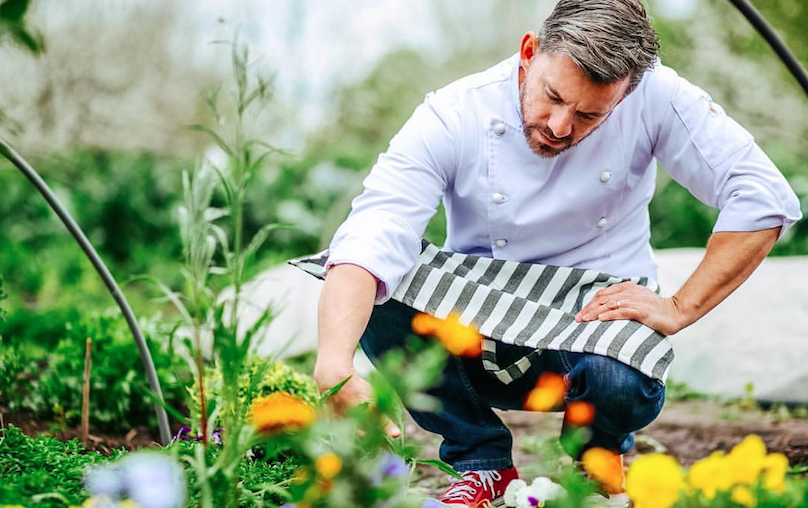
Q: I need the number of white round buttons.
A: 5